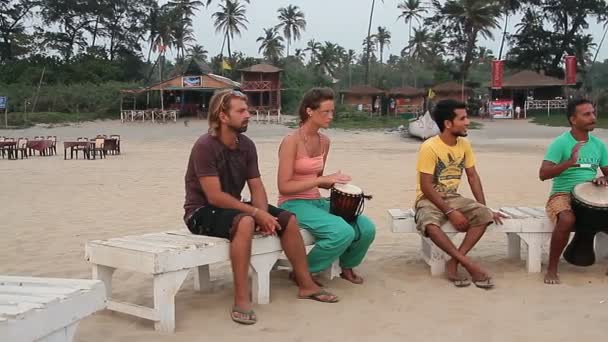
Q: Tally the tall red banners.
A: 2